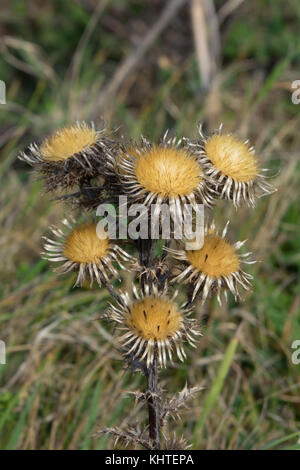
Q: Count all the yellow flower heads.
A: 6